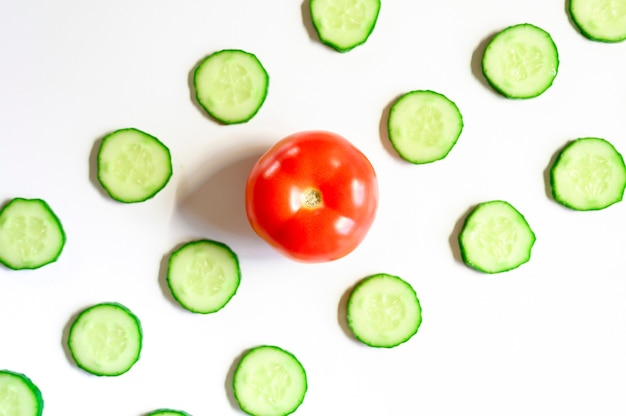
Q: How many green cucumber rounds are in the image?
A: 15